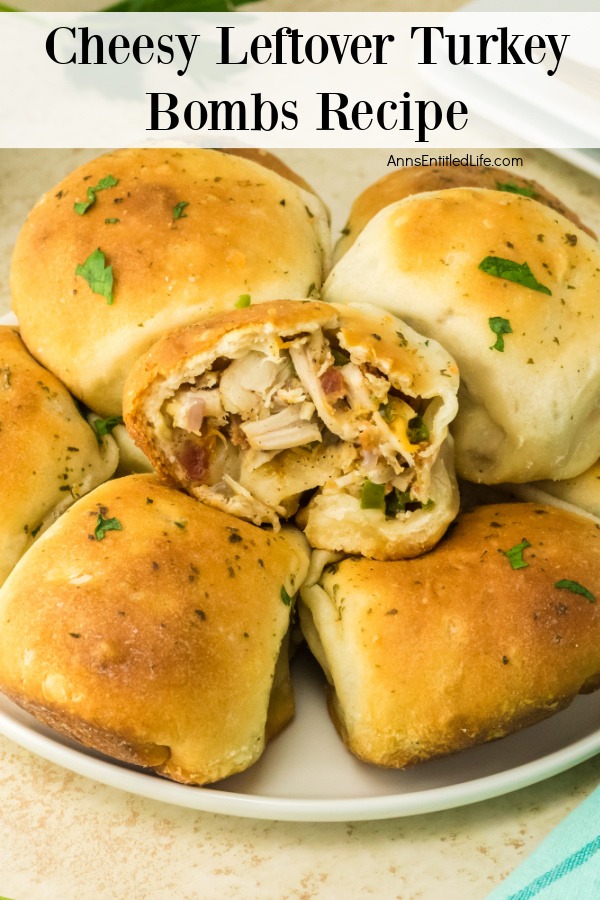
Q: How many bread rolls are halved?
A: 1